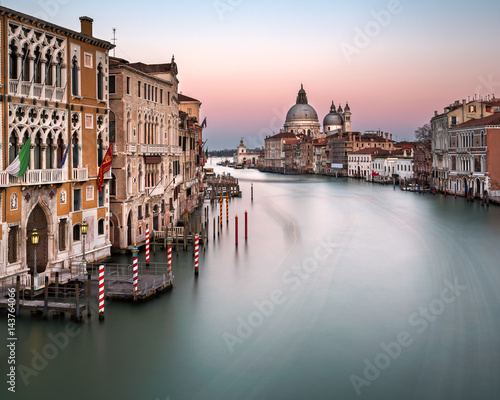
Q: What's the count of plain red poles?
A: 2